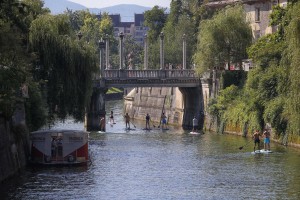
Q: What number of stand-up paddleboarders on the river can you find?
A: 8